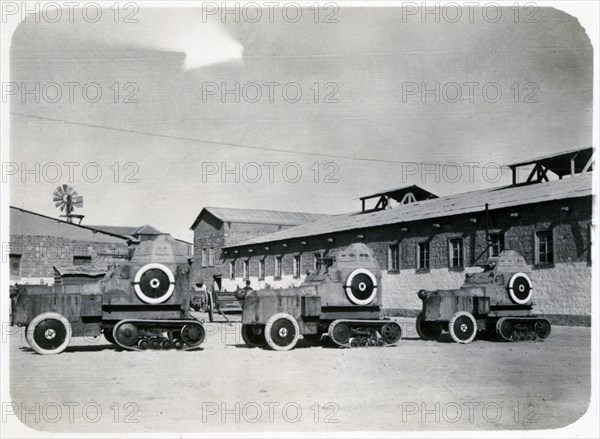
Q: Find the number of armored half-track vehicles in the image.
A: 3